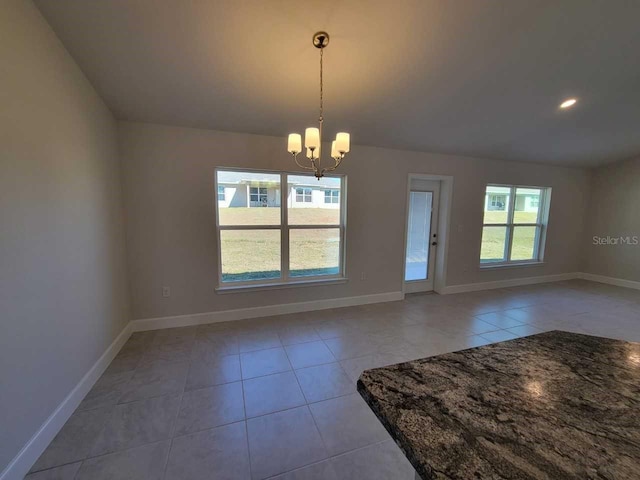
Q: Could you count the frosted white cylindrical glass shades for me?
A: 5